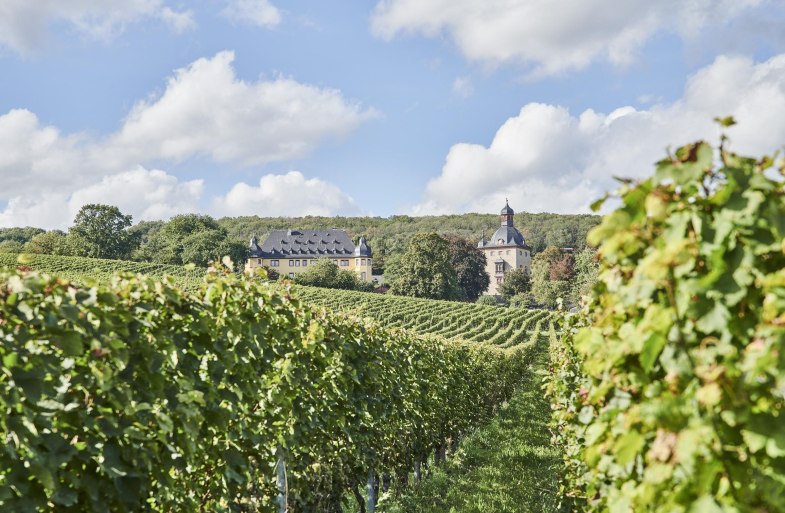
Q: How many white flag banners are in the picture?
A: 0